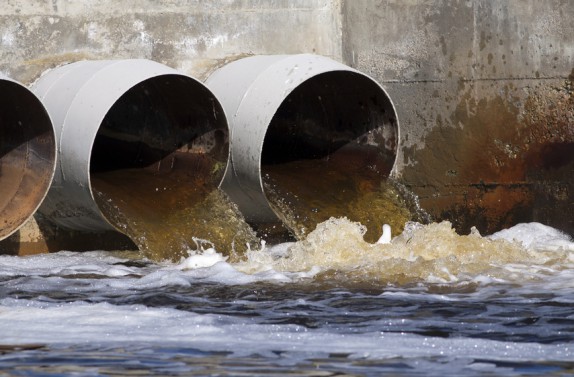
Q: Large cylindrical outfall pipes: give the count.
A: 3